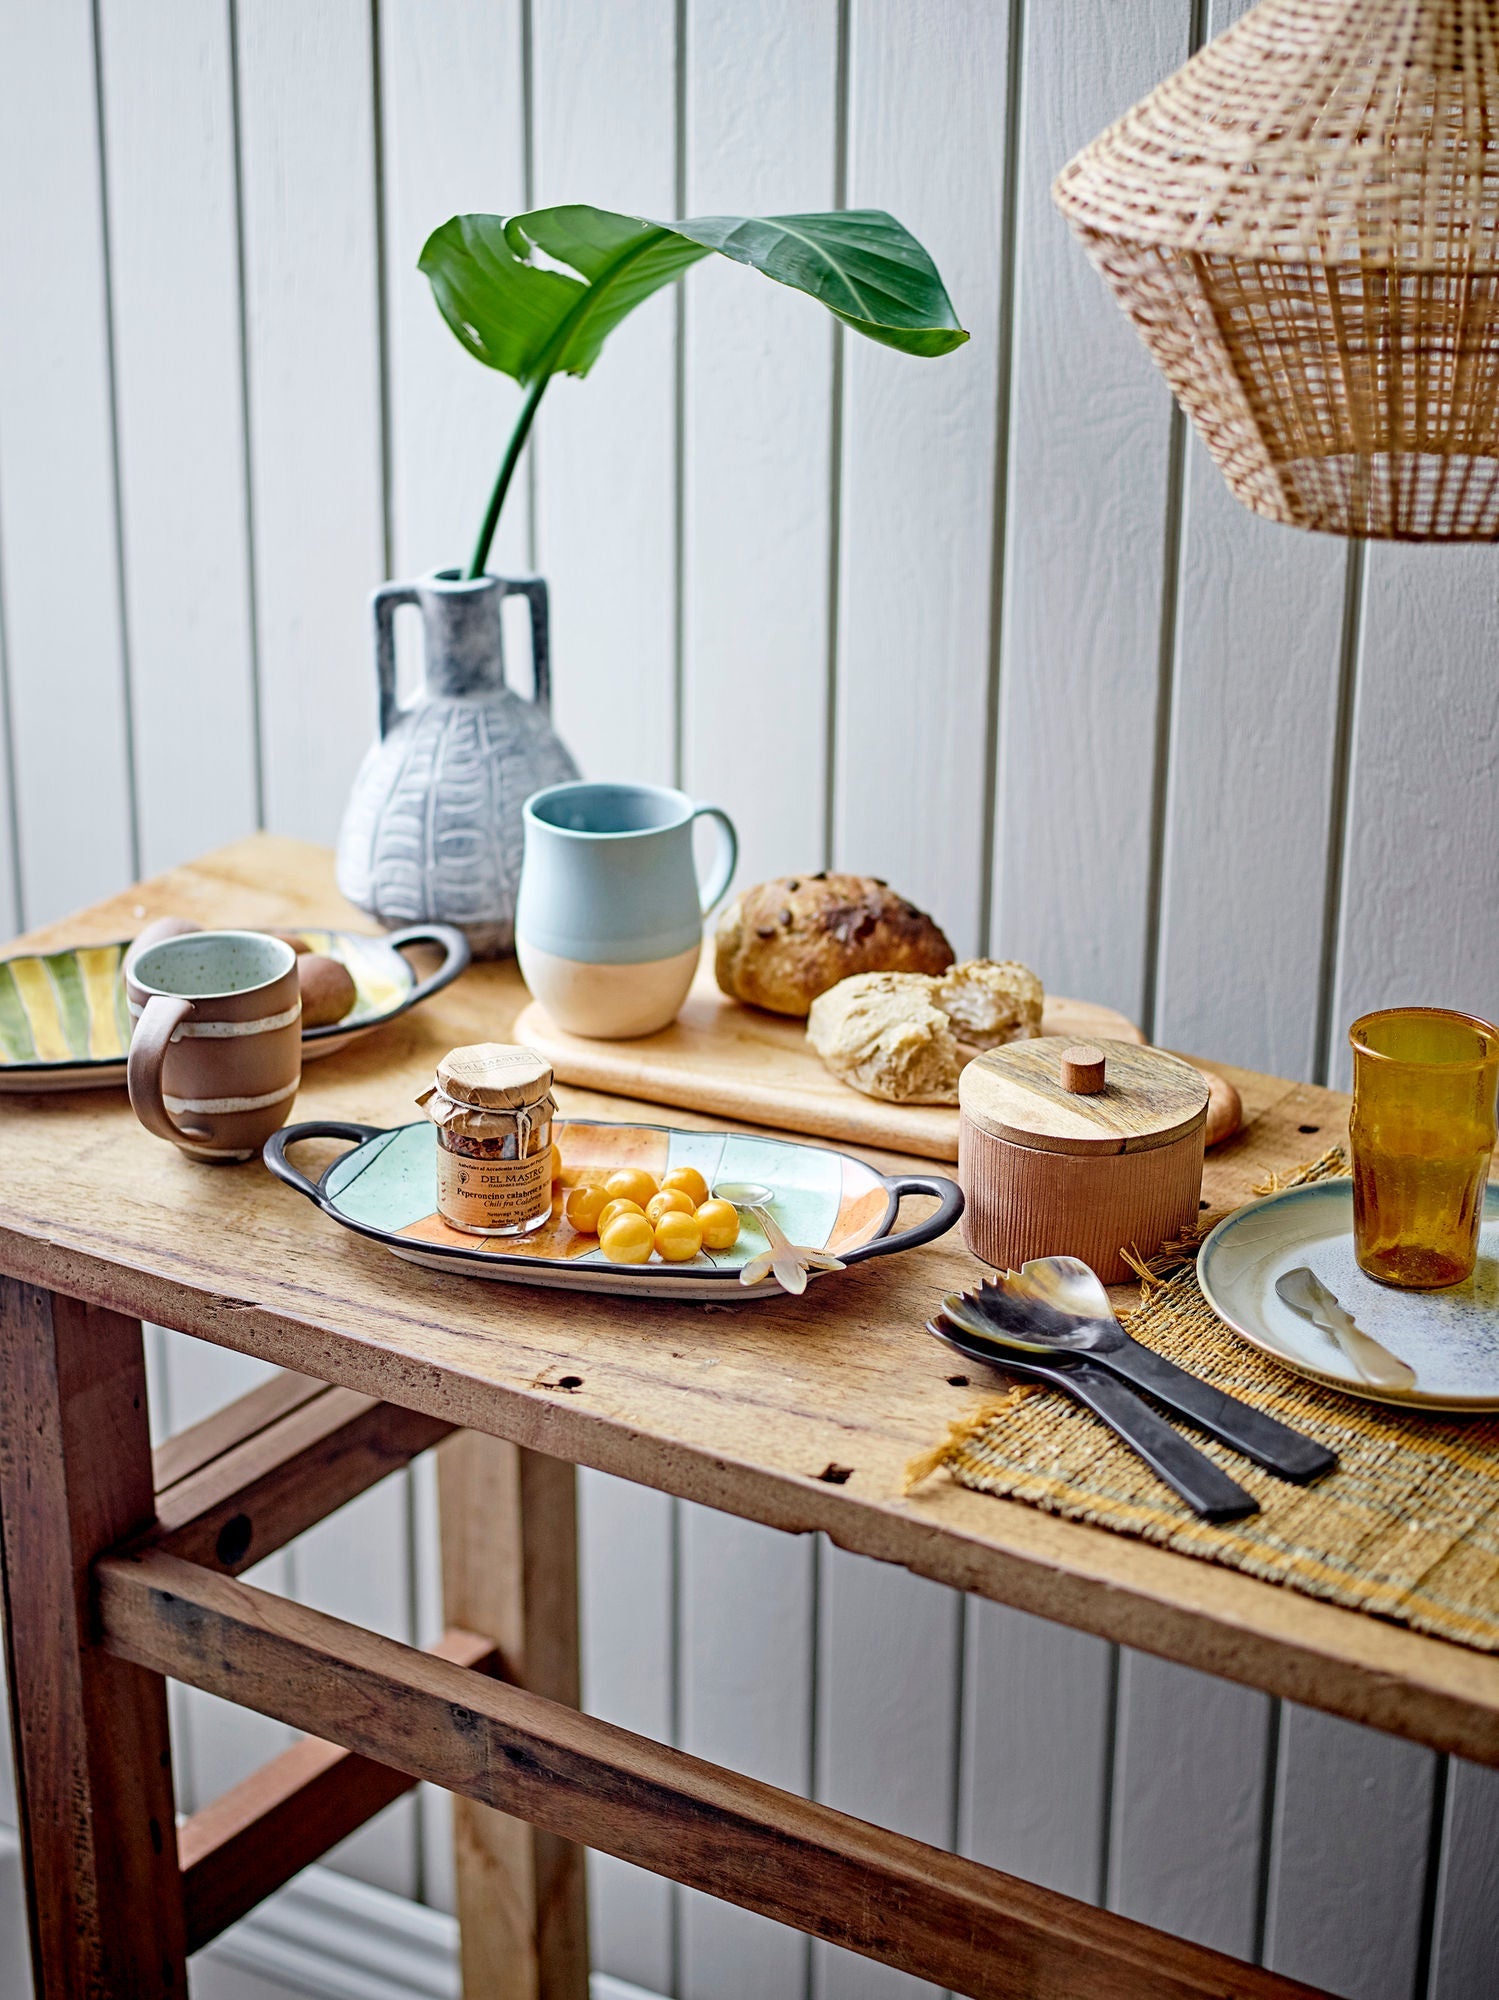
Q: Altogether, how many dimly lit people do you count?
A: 0